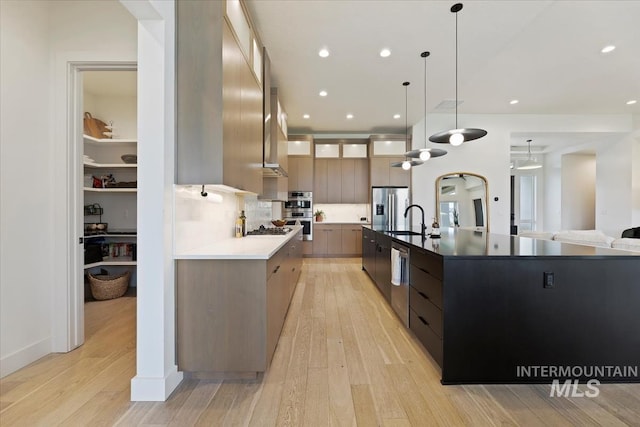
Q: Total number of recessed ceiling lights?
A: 9